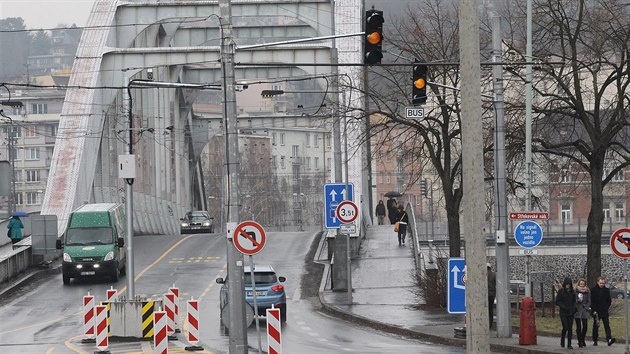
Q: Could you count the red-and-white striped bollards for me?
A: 8